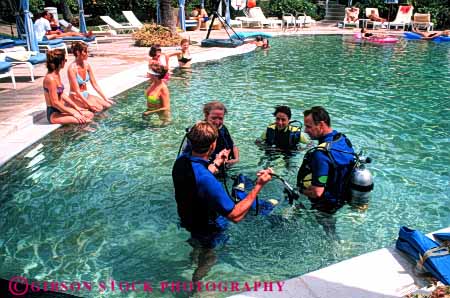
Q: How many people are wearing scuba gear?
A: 4